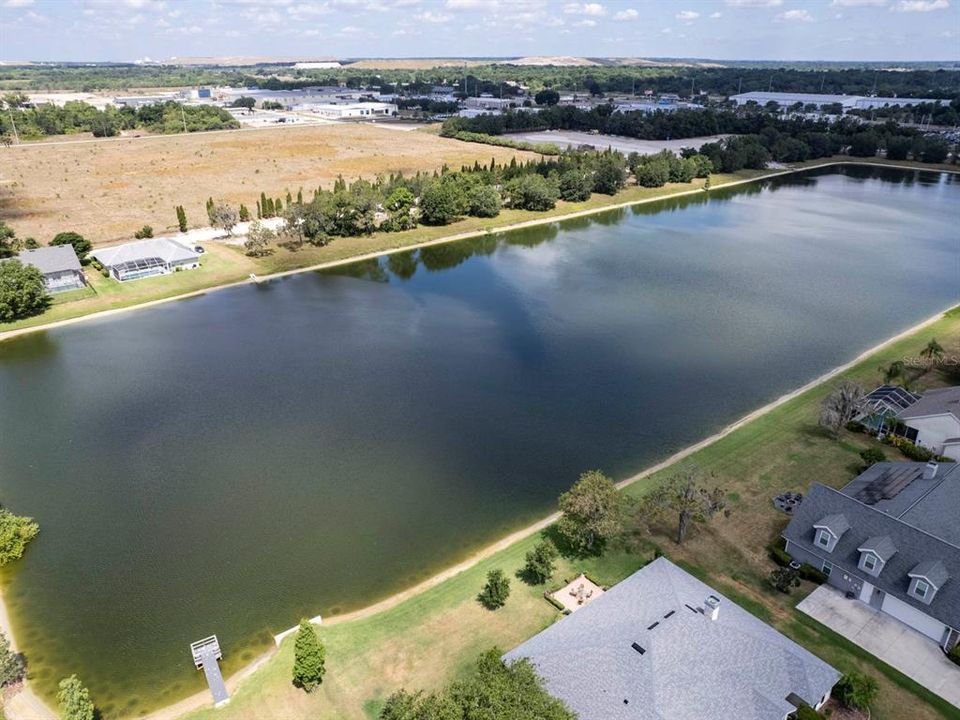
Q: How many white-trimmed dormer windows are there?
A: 3